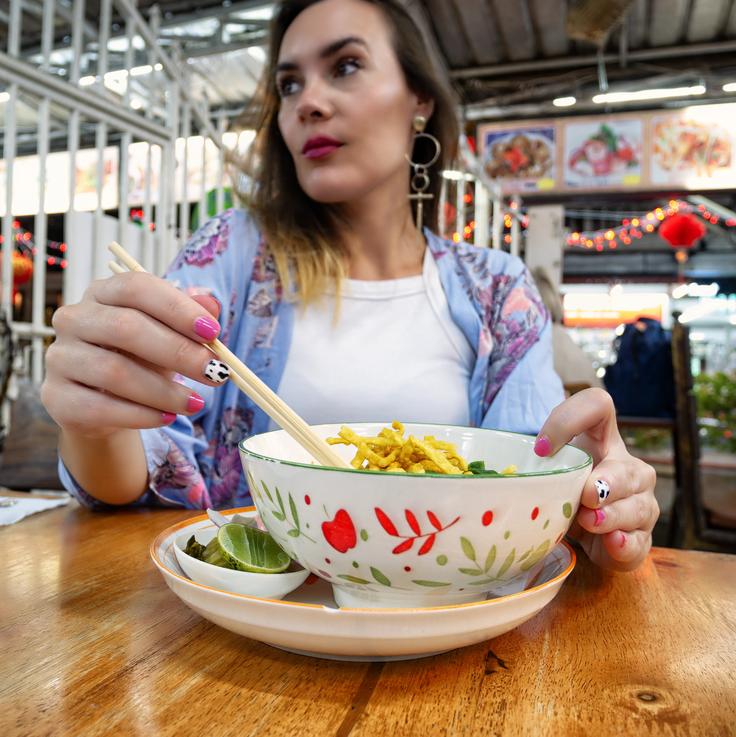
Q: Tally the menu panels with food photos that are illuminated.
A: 3